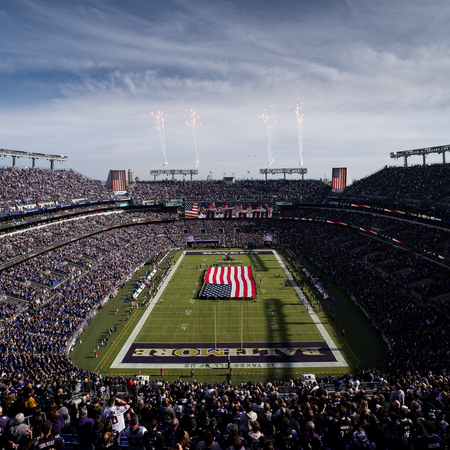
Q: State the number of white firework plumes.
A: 4